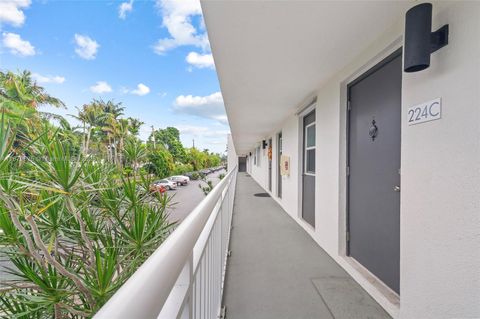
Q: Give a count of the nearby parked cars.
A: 3